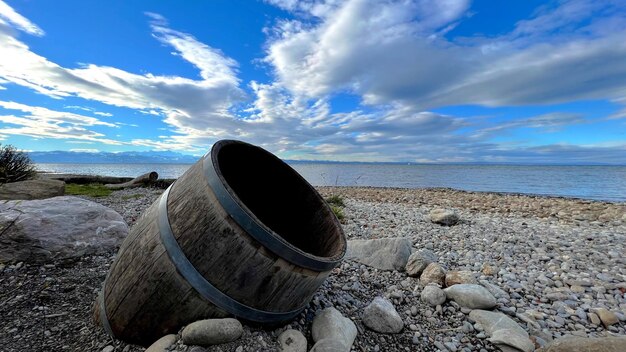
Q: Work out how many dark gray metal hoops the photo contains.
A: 3